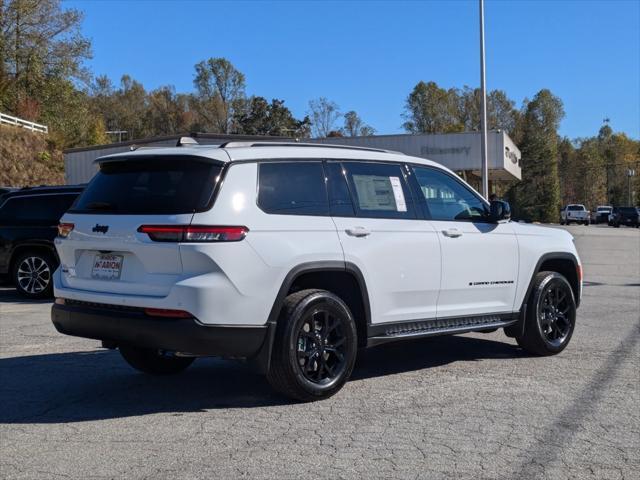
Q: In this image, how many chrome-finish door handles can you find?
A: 0